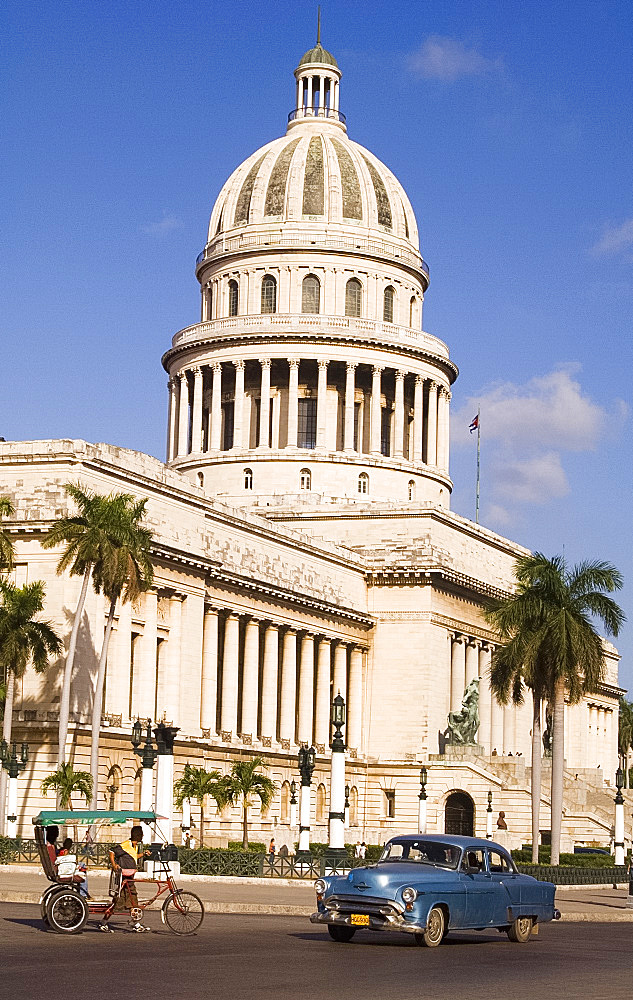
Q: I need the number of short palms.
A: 3